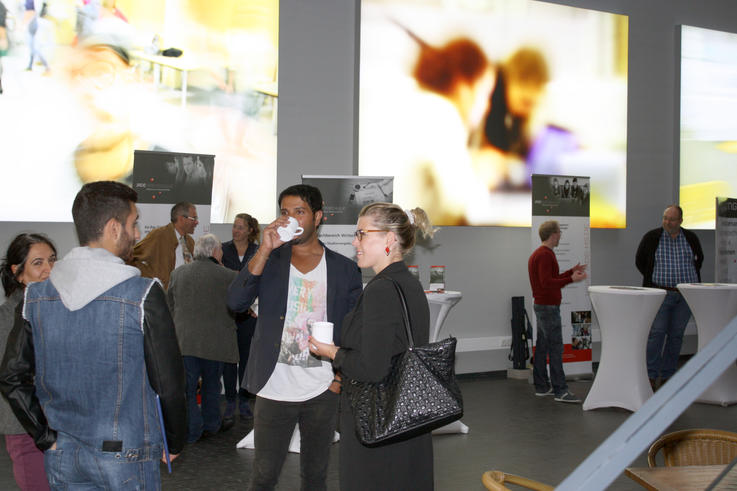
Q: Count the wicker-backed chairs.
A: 2